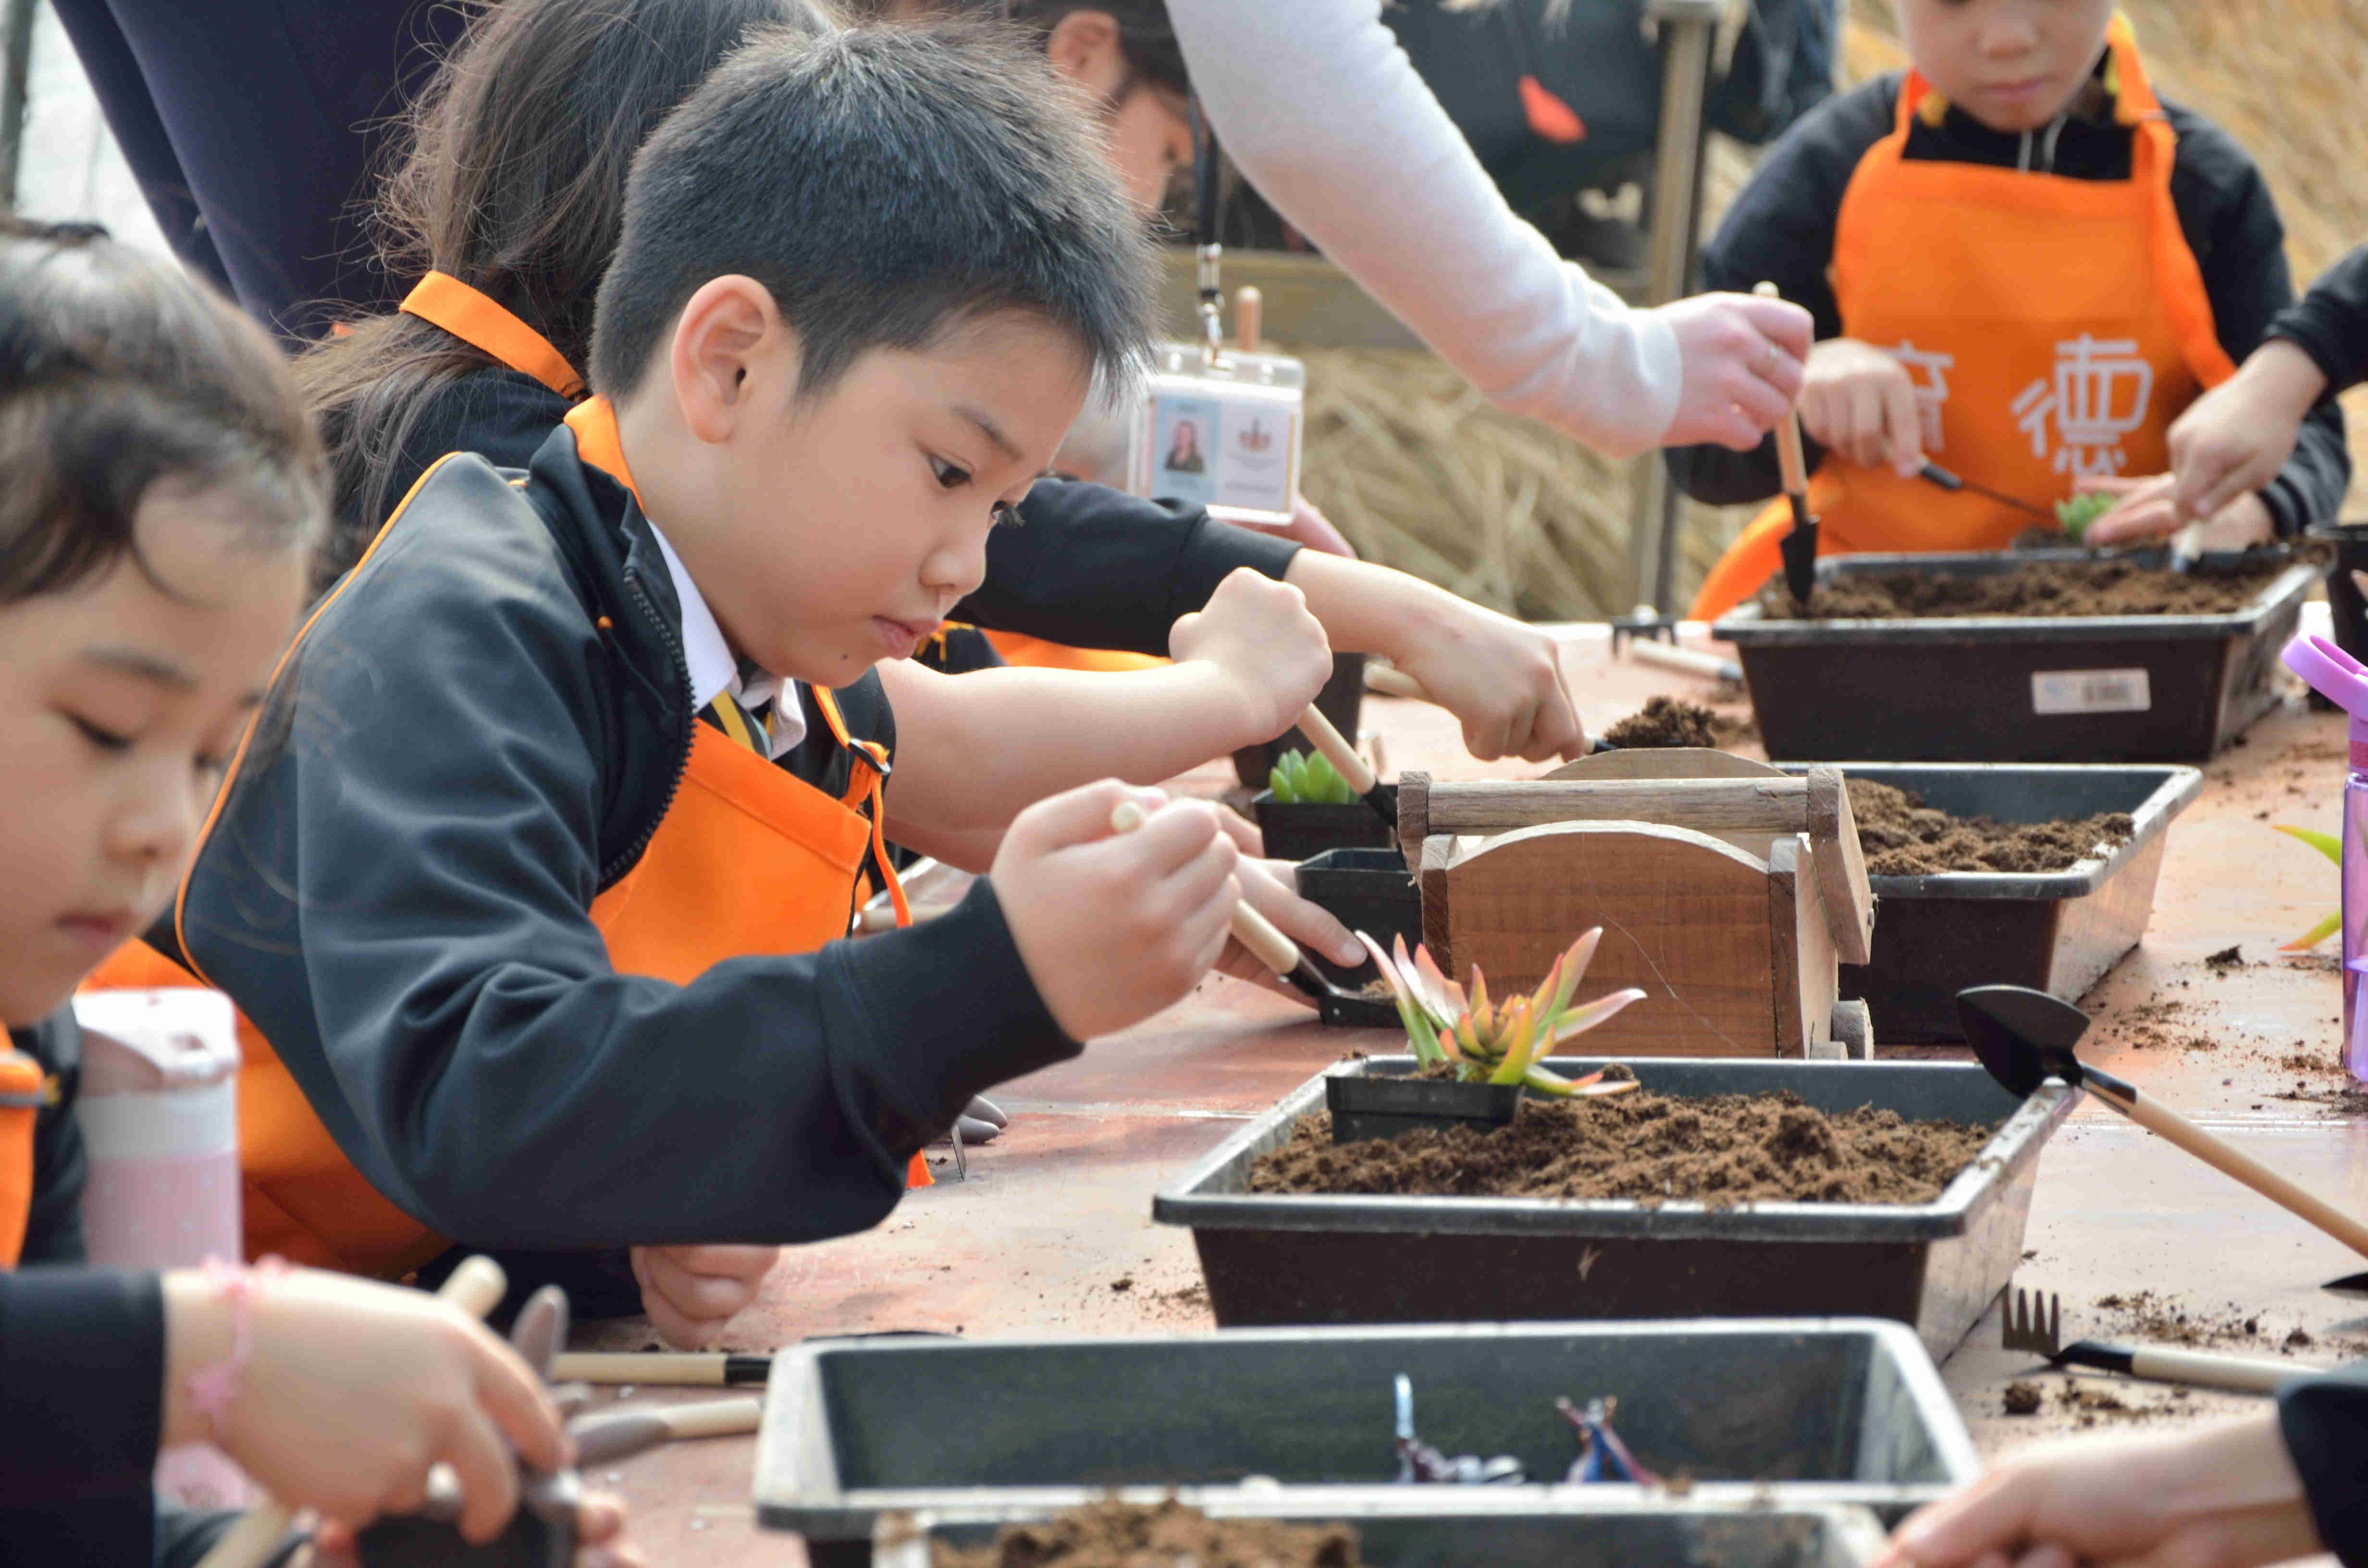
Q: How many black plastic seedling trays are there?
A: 5